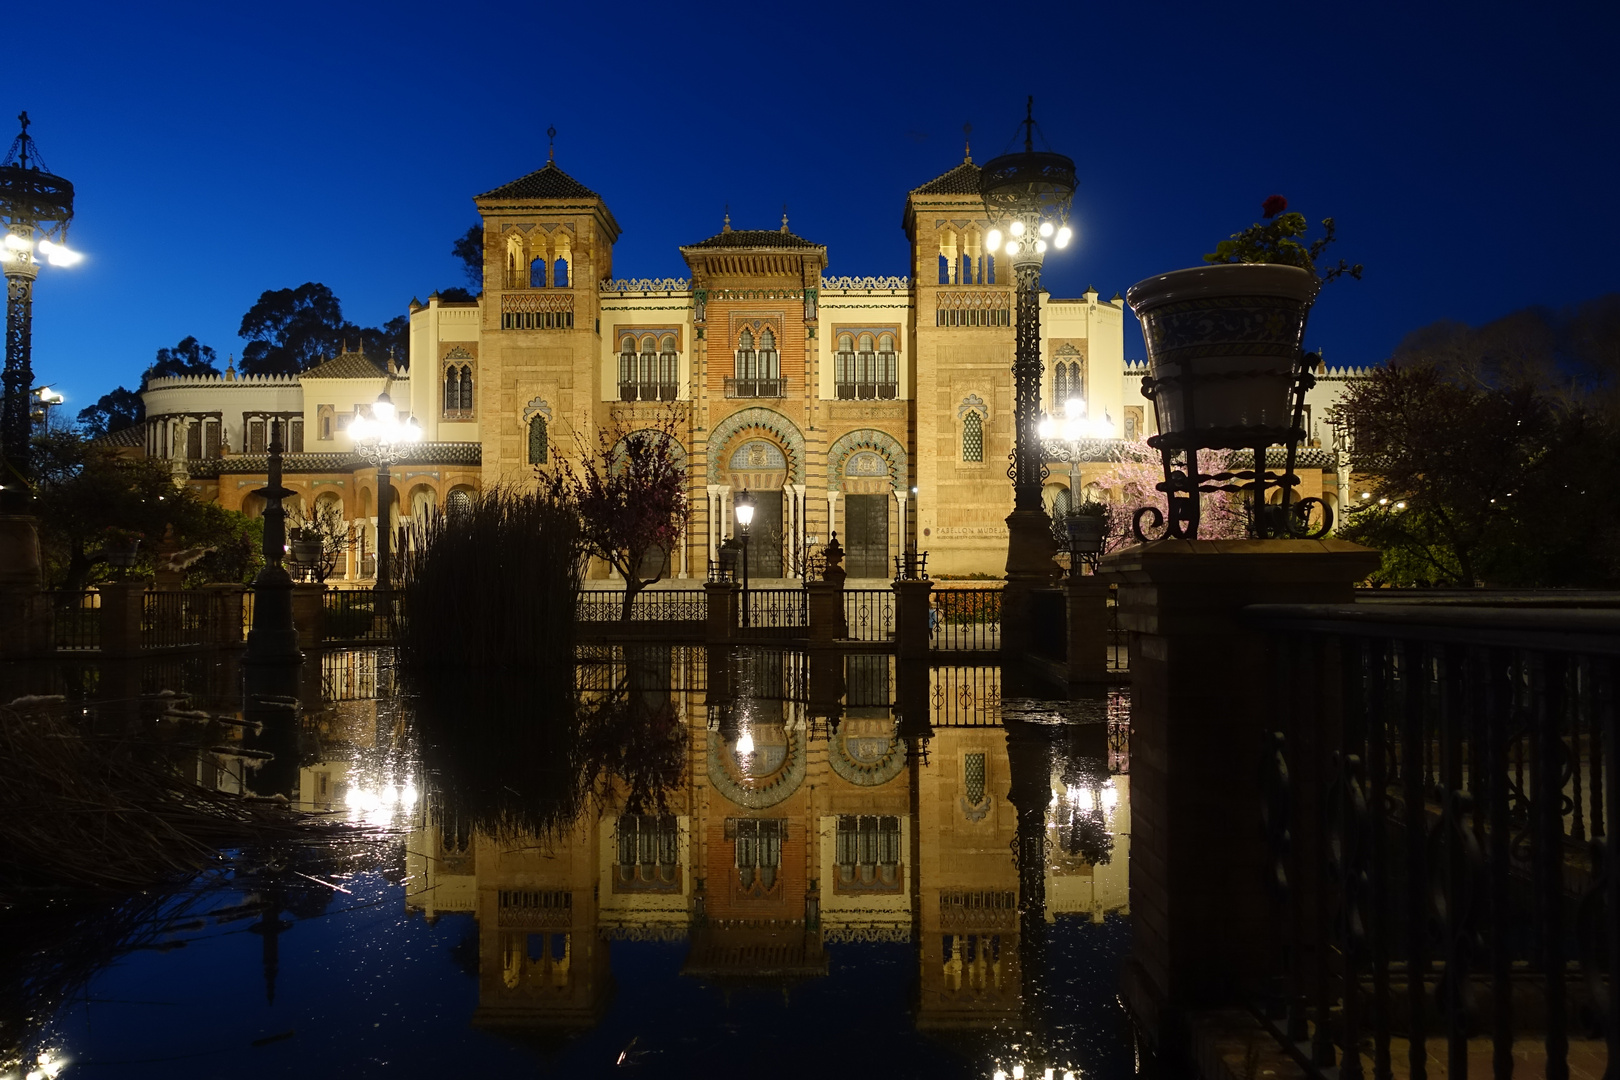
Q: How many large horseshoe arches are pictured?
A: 3